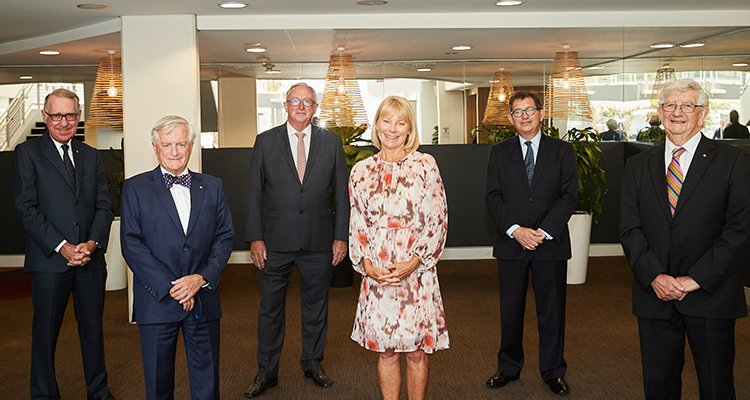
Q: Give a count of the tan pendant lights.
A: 5